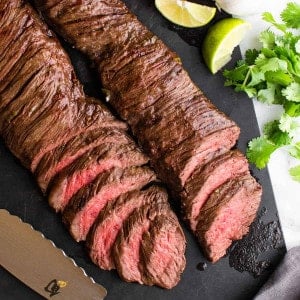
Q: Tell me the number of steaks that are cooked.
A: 2